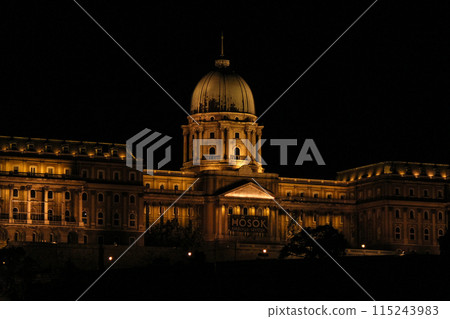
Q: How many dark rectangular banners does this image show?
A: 1